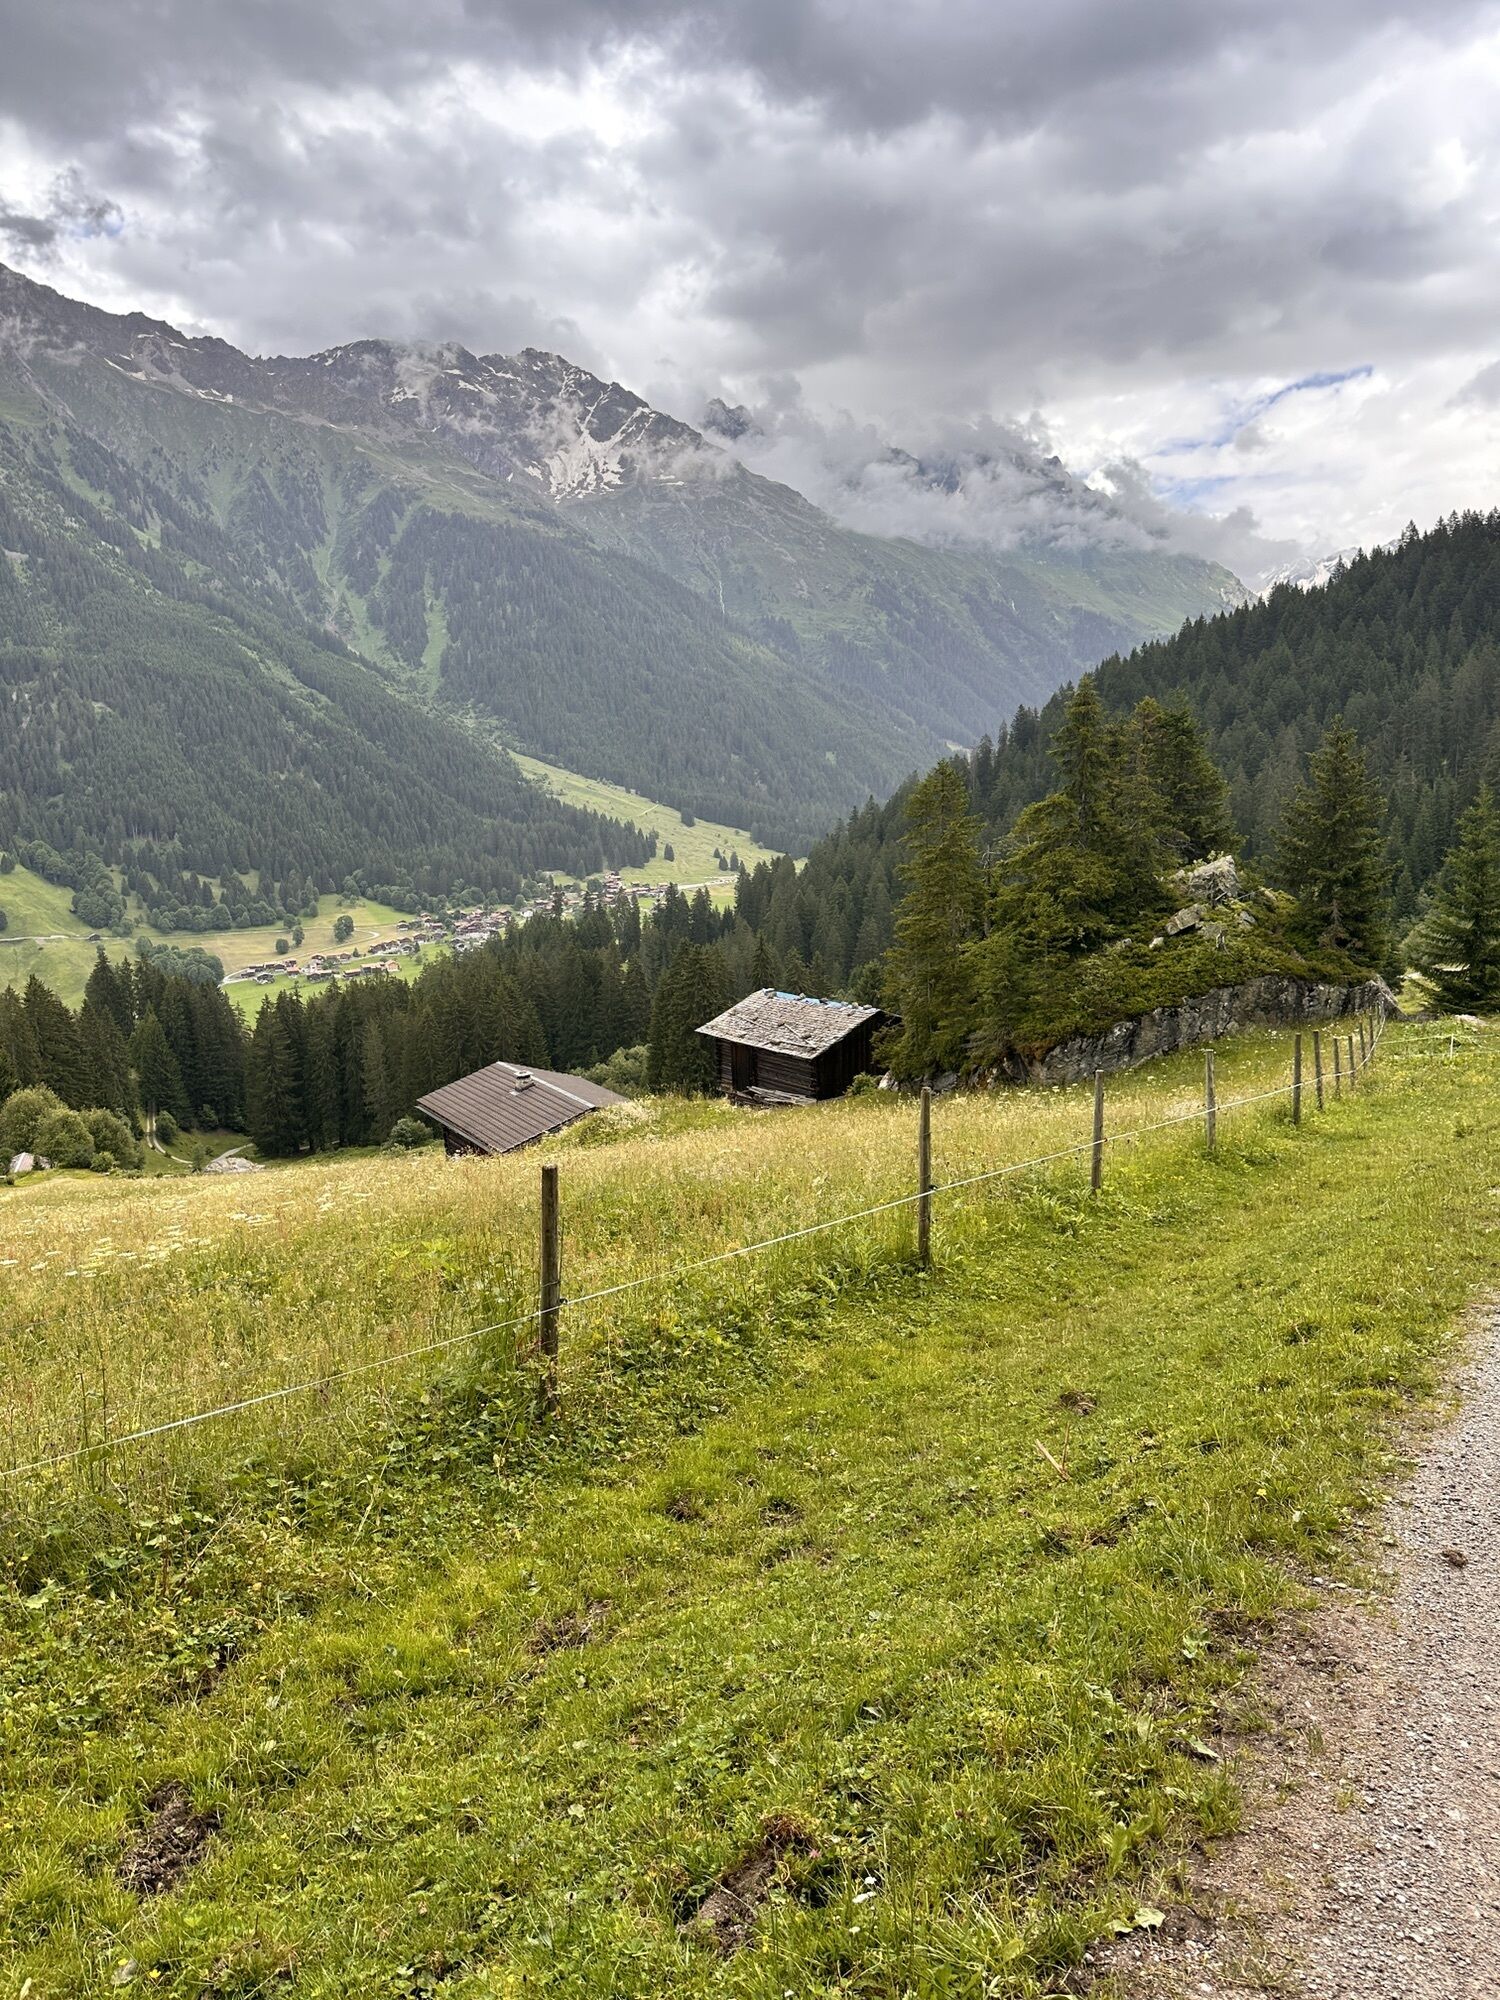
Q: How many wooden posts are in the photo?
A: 11